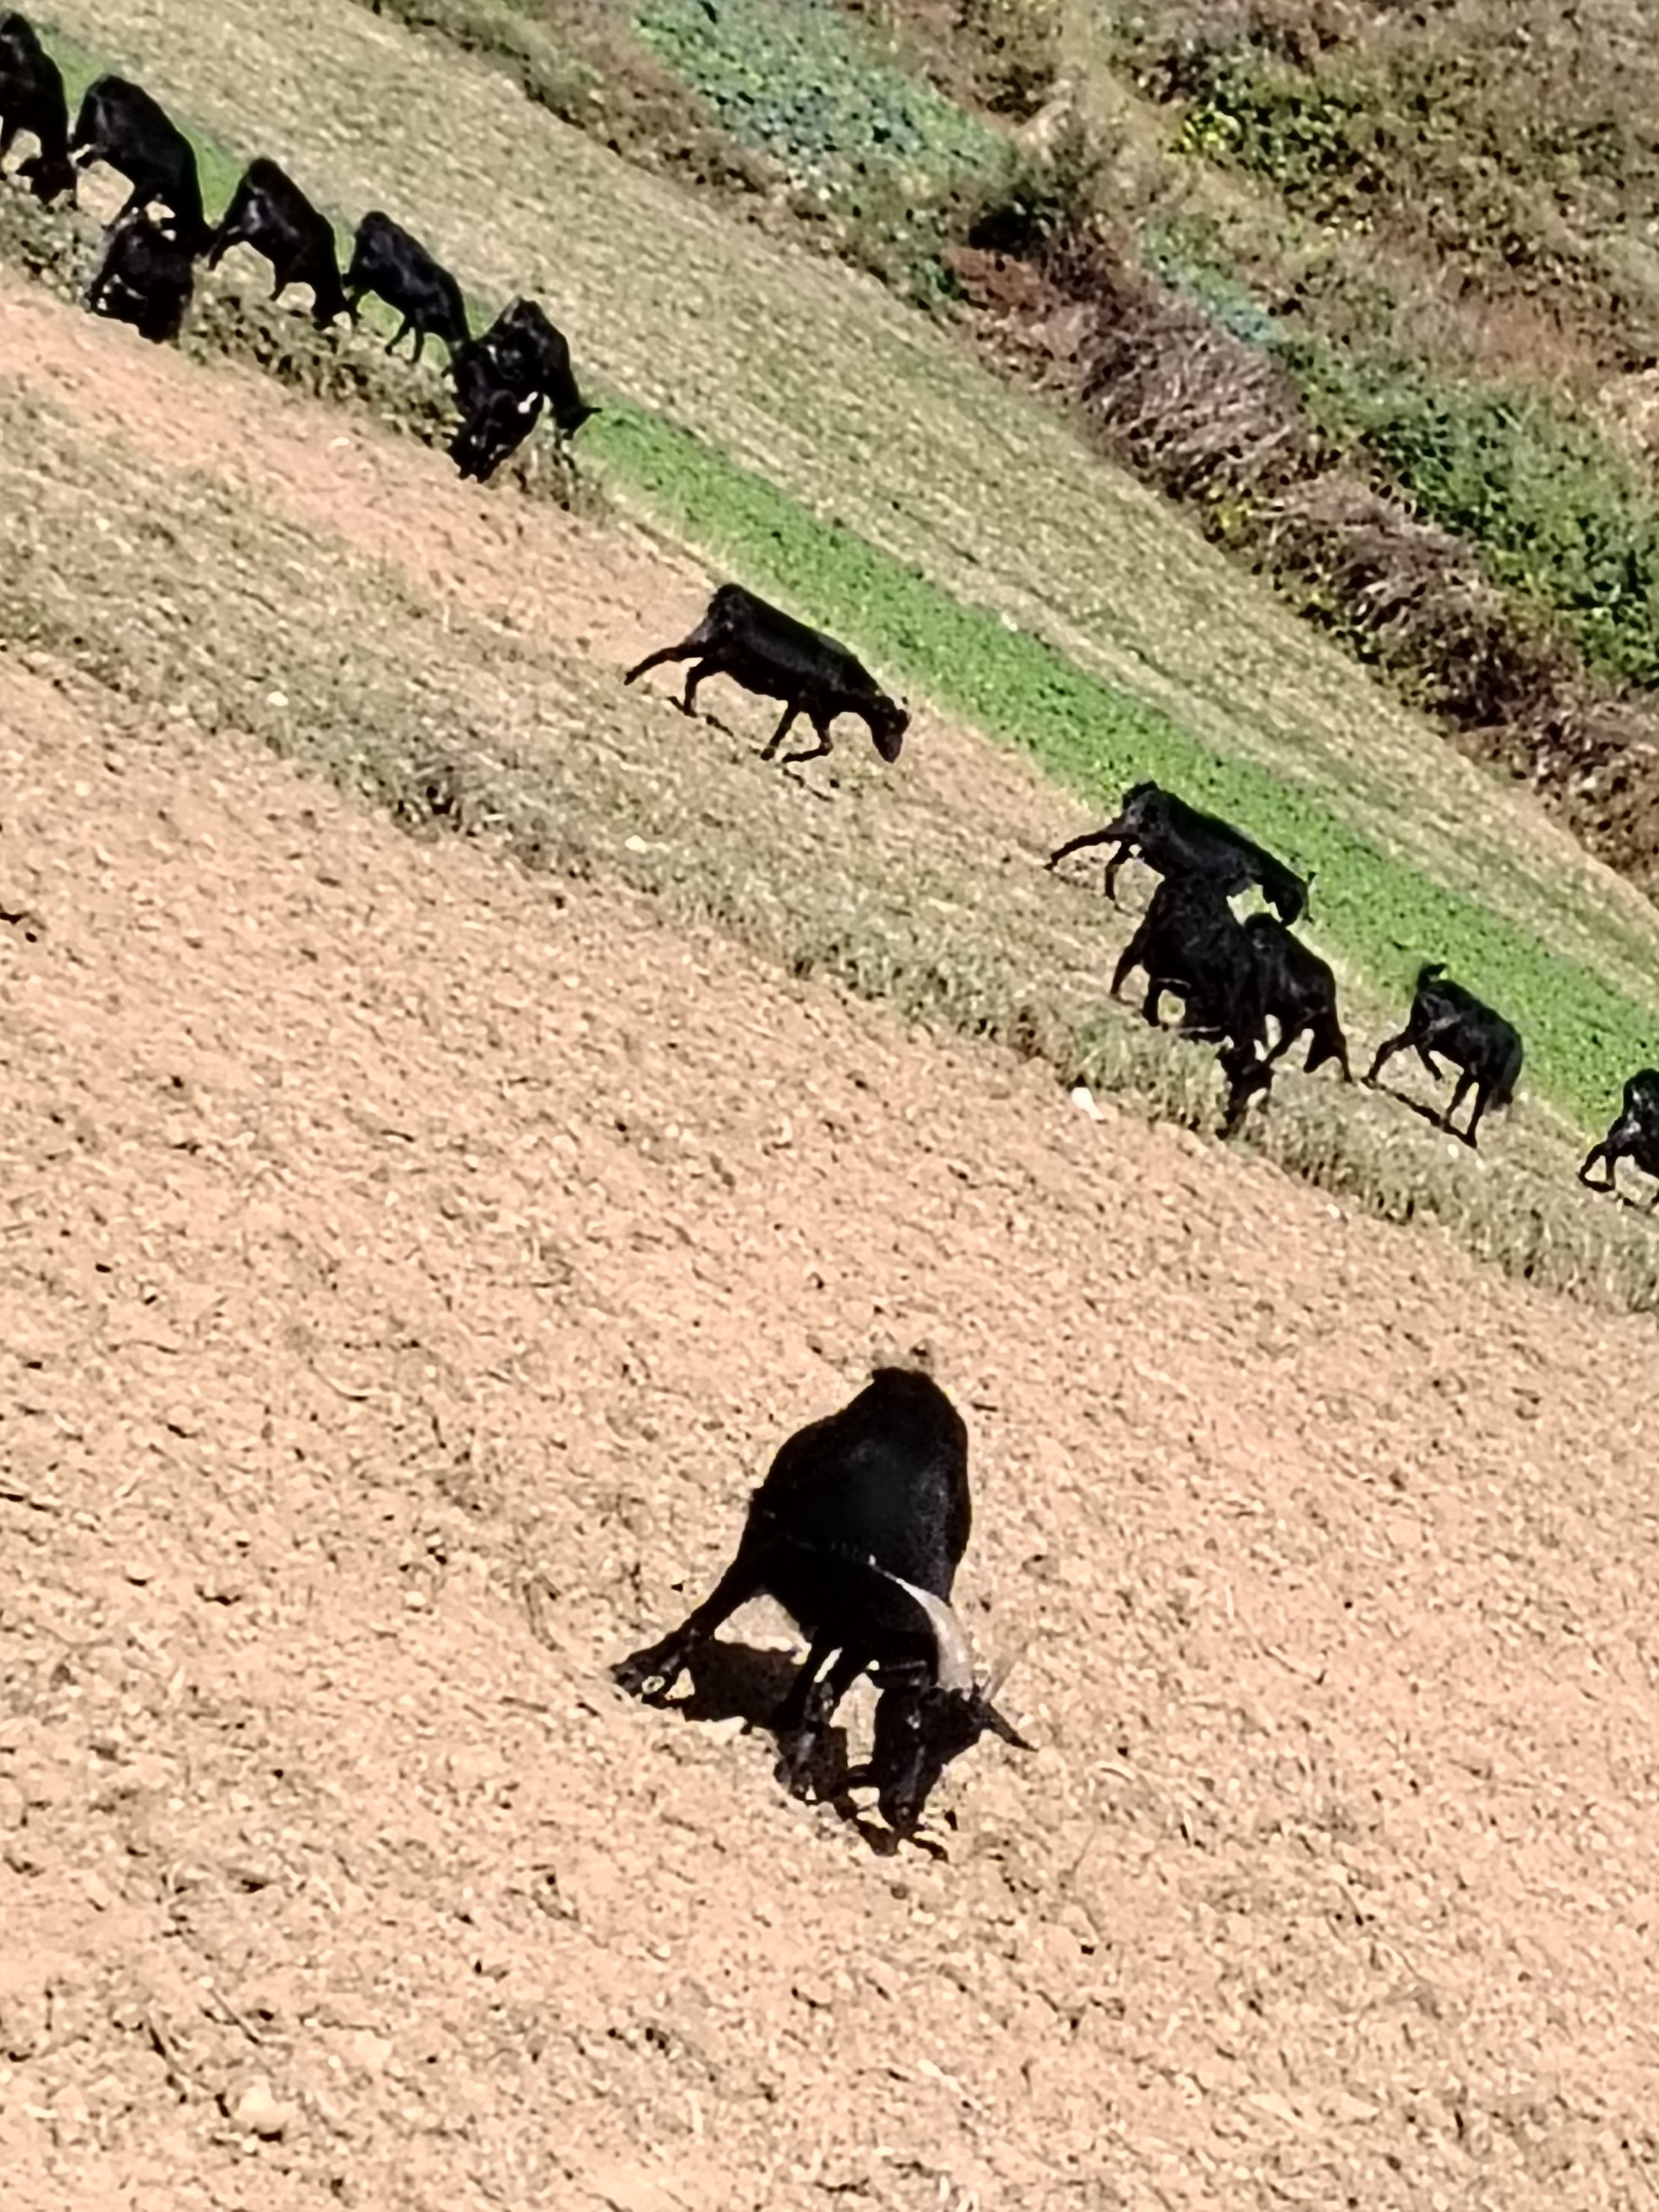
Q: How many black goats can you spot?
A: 14